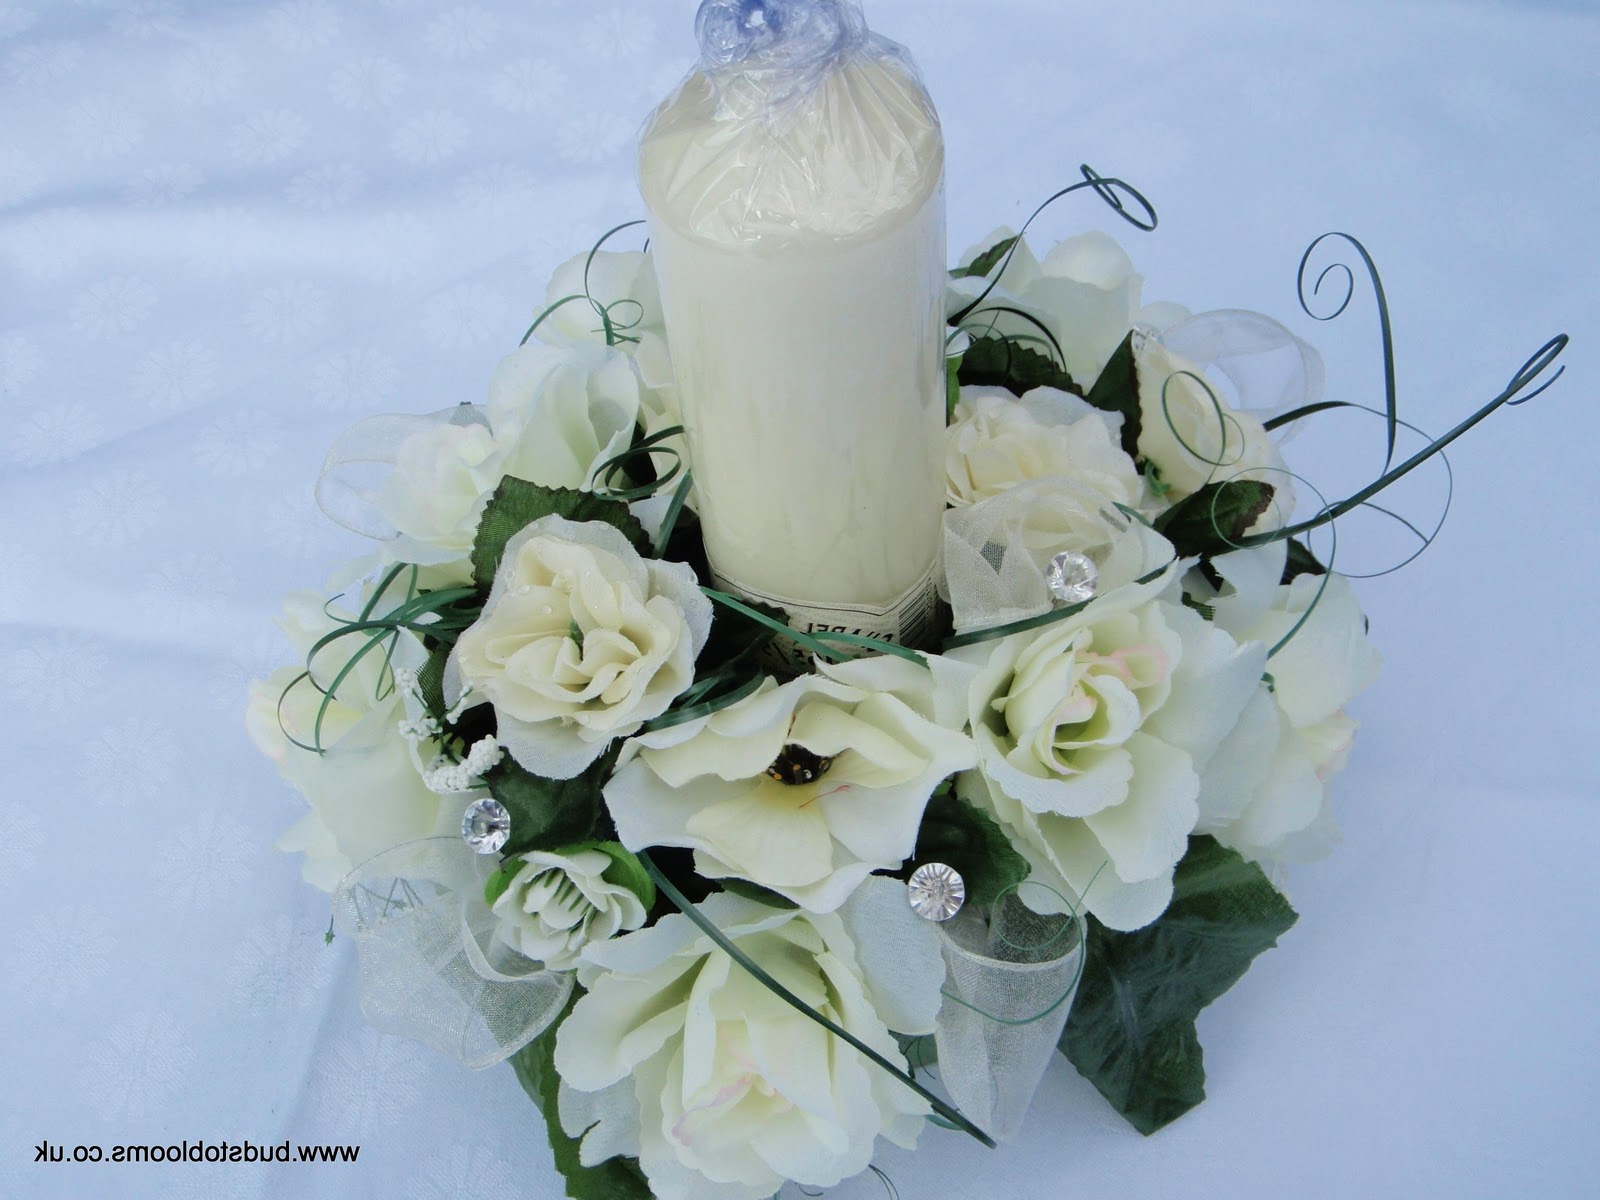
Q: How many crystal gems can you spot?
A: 3